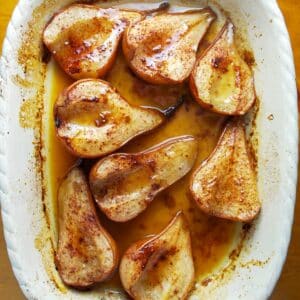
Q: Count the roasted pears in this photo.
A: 8